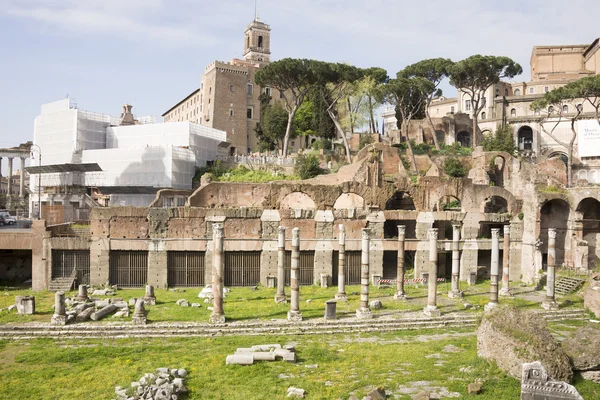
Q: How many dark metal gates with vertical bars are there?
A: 6